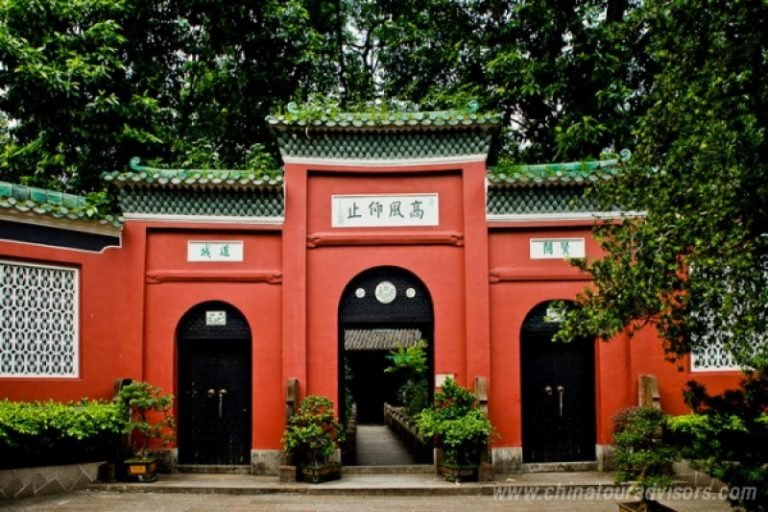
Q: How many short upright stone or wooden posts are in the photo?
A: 4